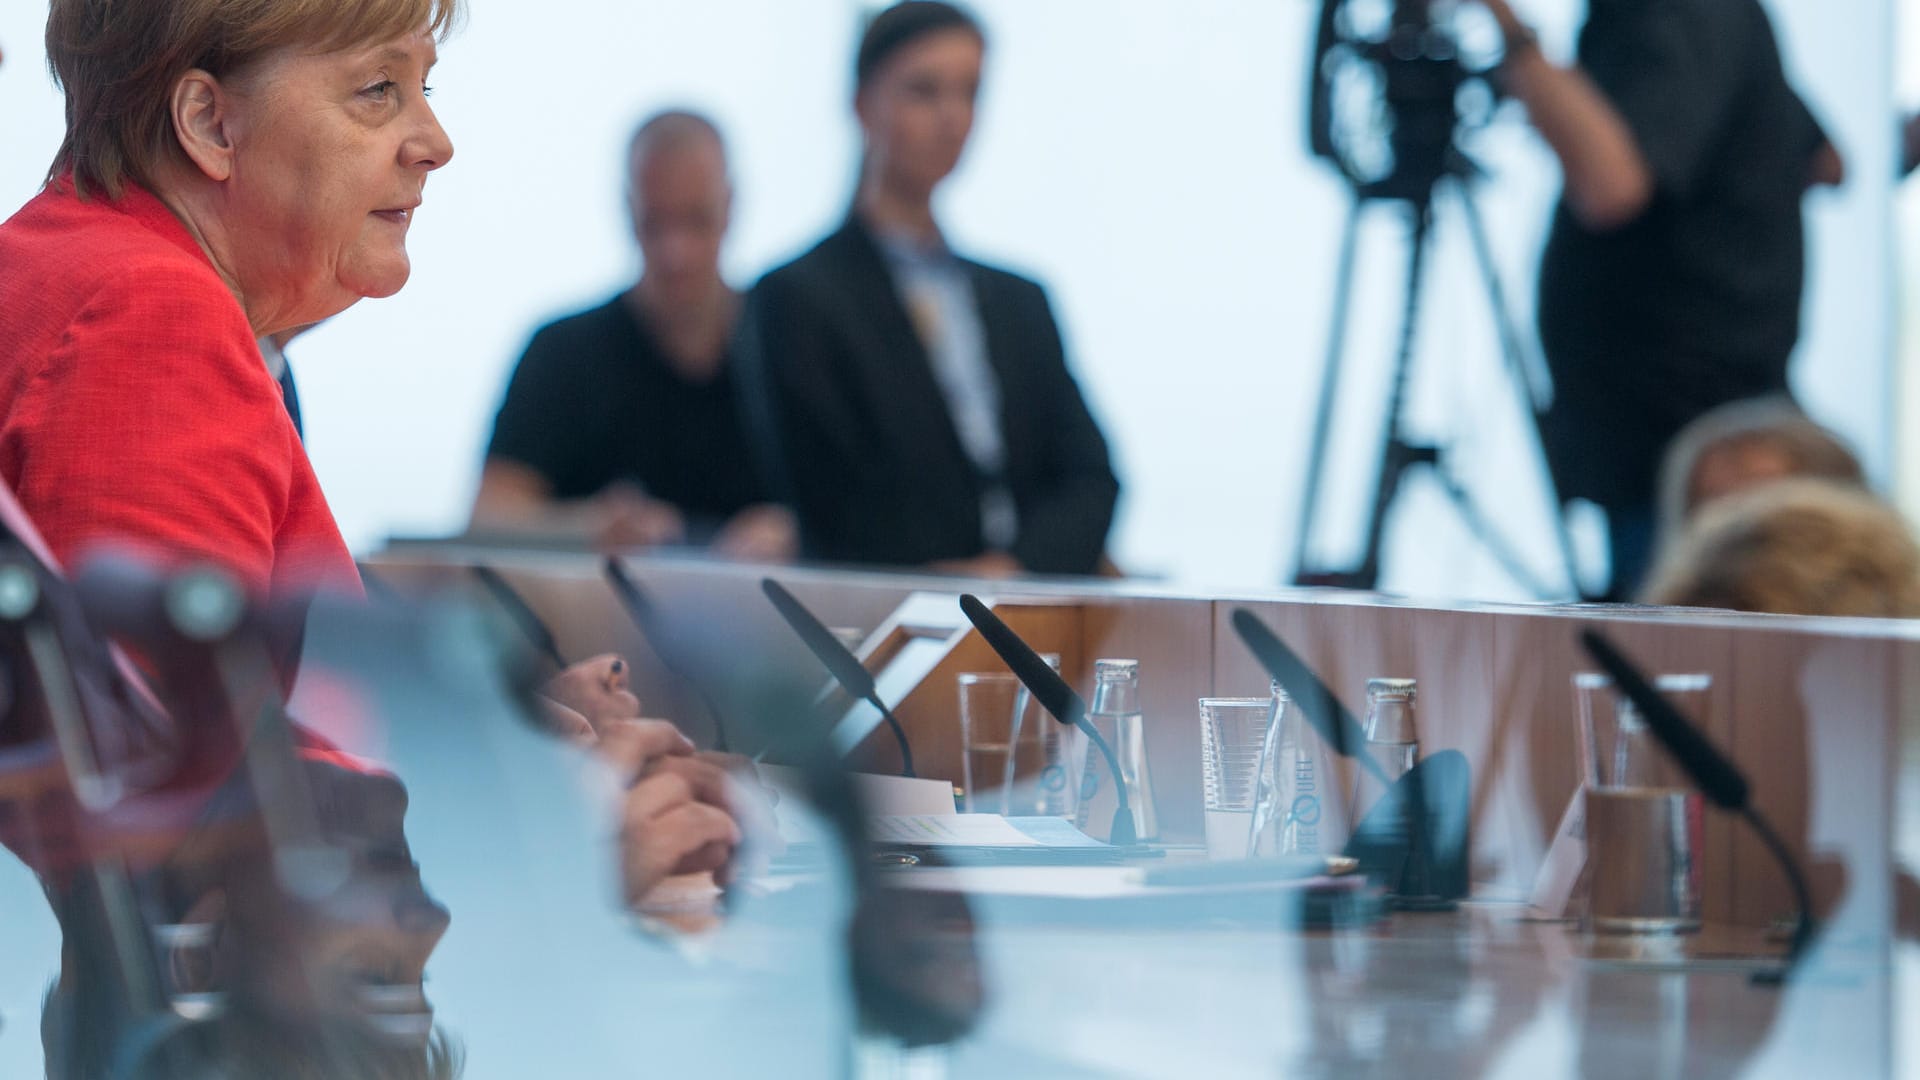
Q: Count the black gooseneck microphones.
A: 6